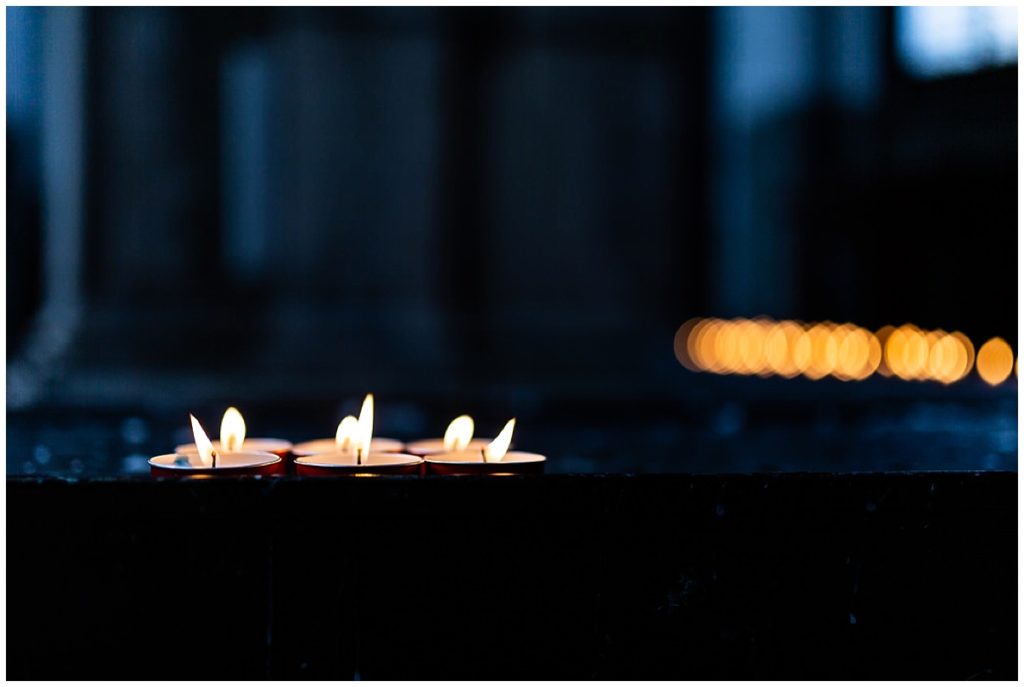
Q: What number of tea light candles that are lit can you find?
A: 6